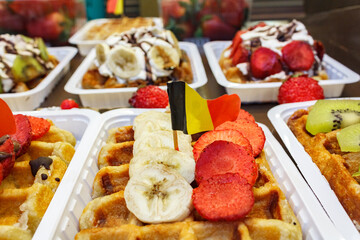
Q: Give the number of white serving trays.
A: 7